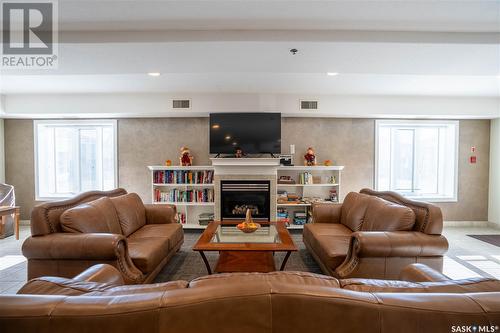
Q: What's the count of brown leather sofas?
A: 3